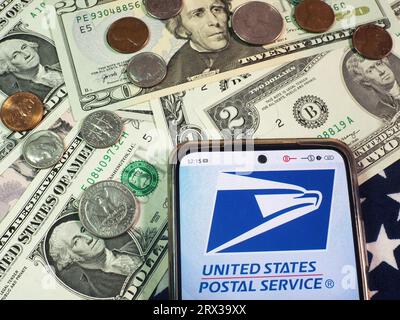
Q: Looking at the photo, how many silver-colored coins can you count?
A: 6